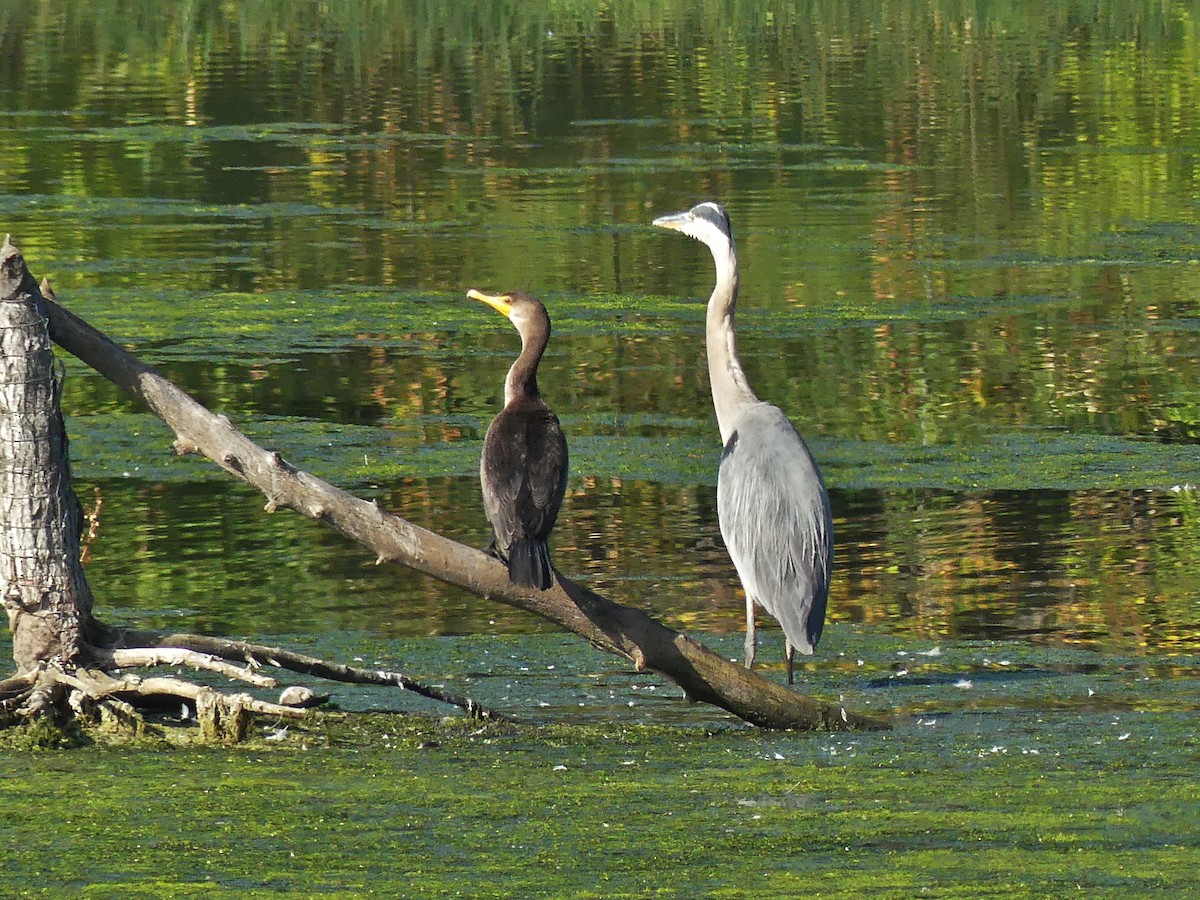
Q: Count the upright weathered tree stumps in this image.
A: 1